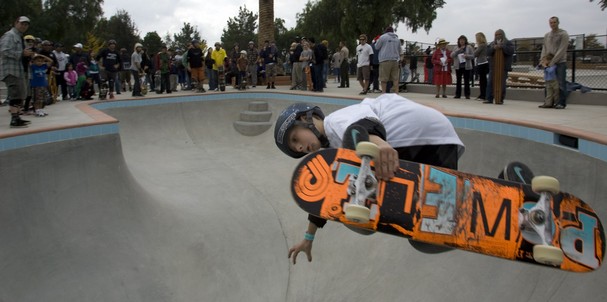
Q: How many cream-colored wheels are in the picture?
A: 4